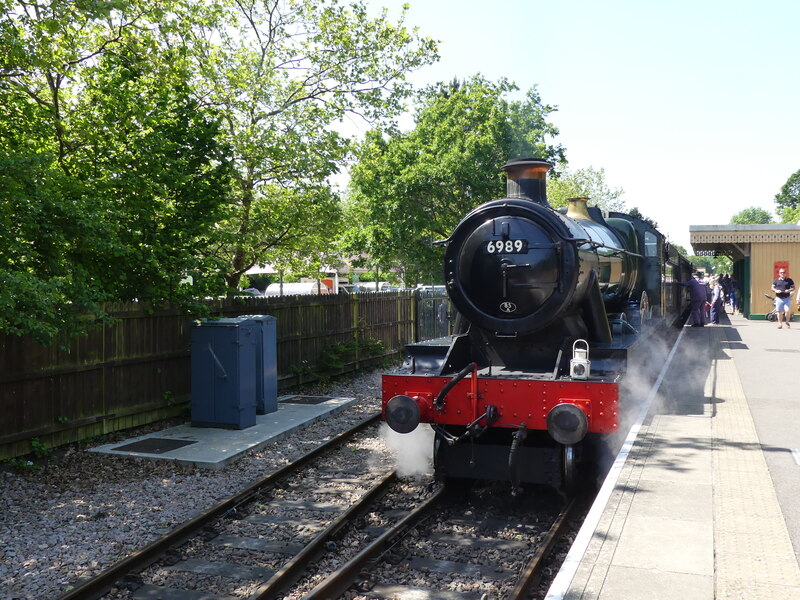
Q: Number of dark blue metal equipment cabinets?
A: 2